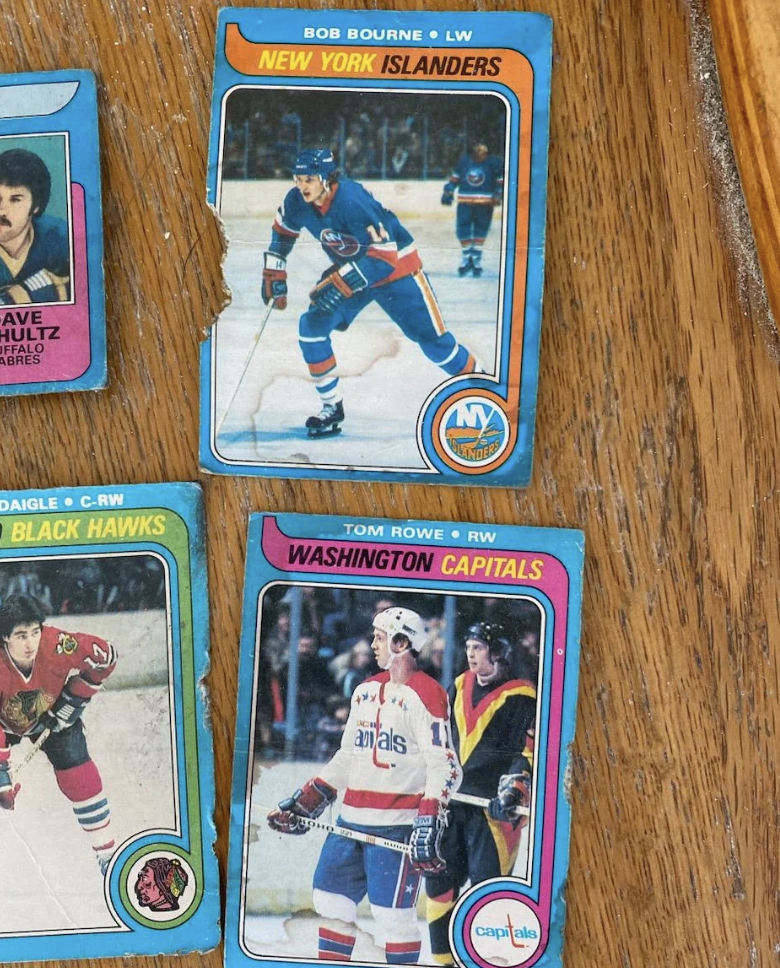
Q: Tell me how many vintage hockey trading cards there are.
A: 4